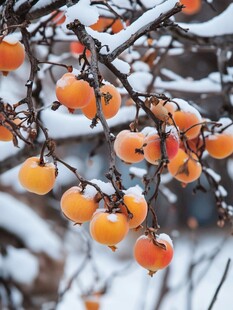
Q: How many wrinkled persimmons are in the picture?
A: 0